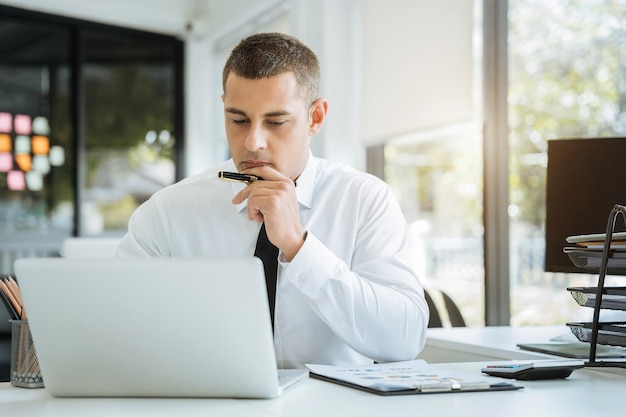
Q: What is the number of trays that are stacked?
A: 3